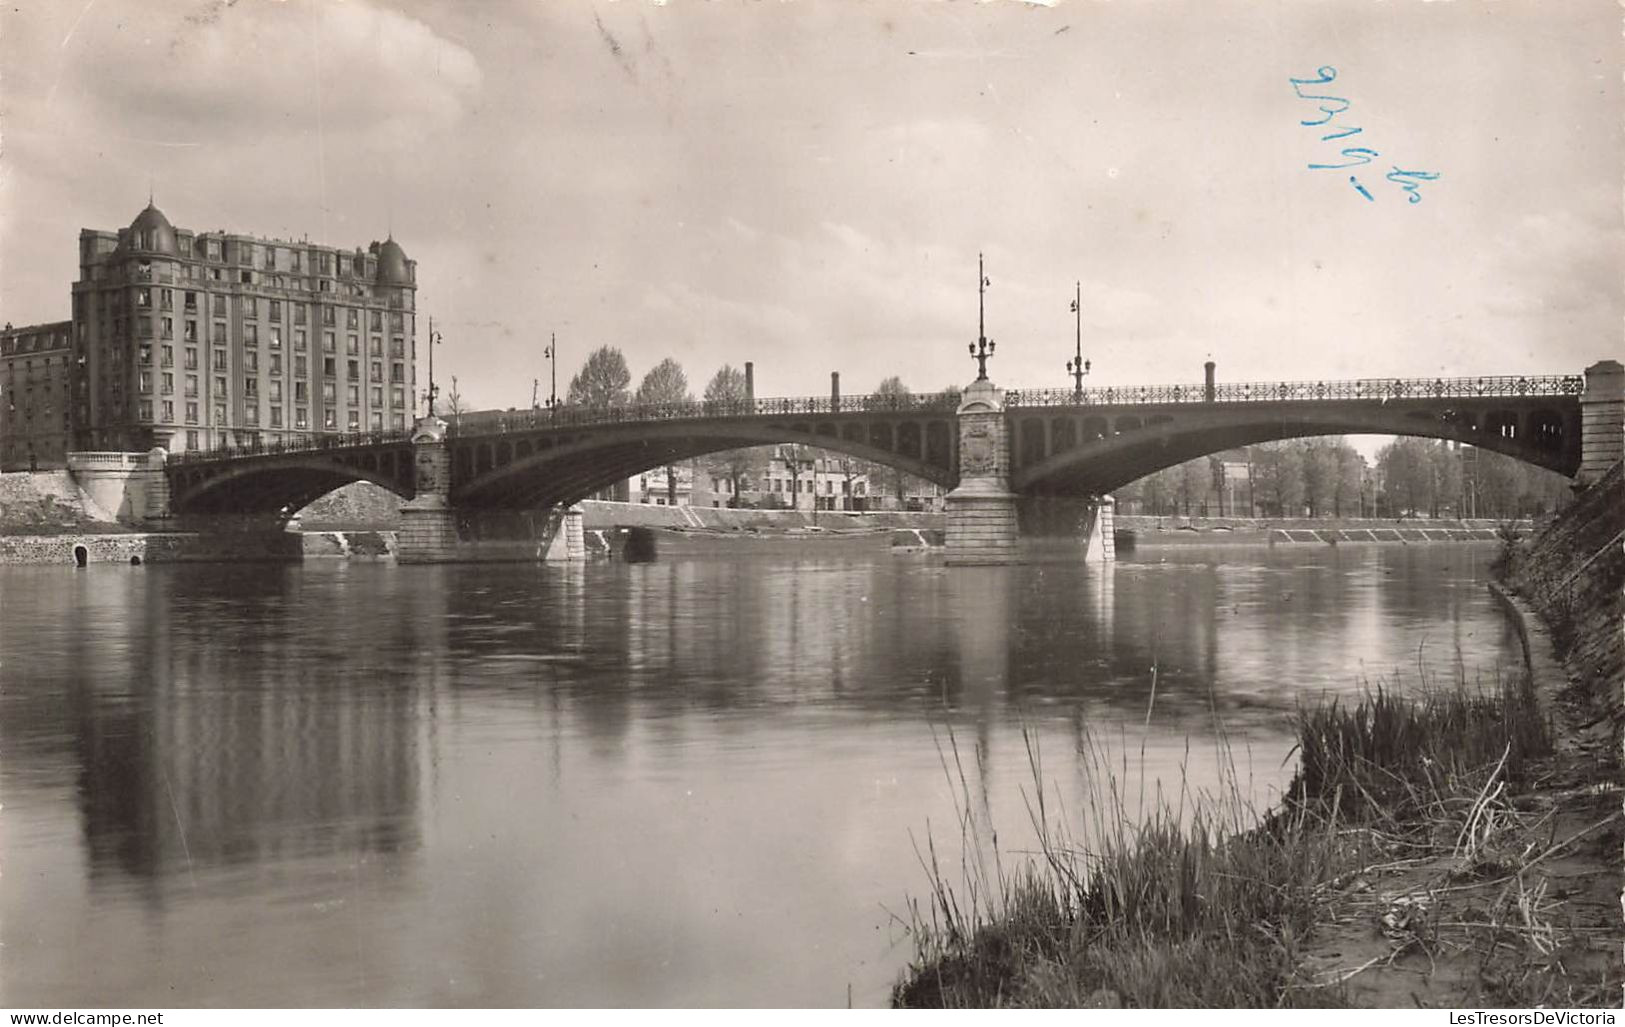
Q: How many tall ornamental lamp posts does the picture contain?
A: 4